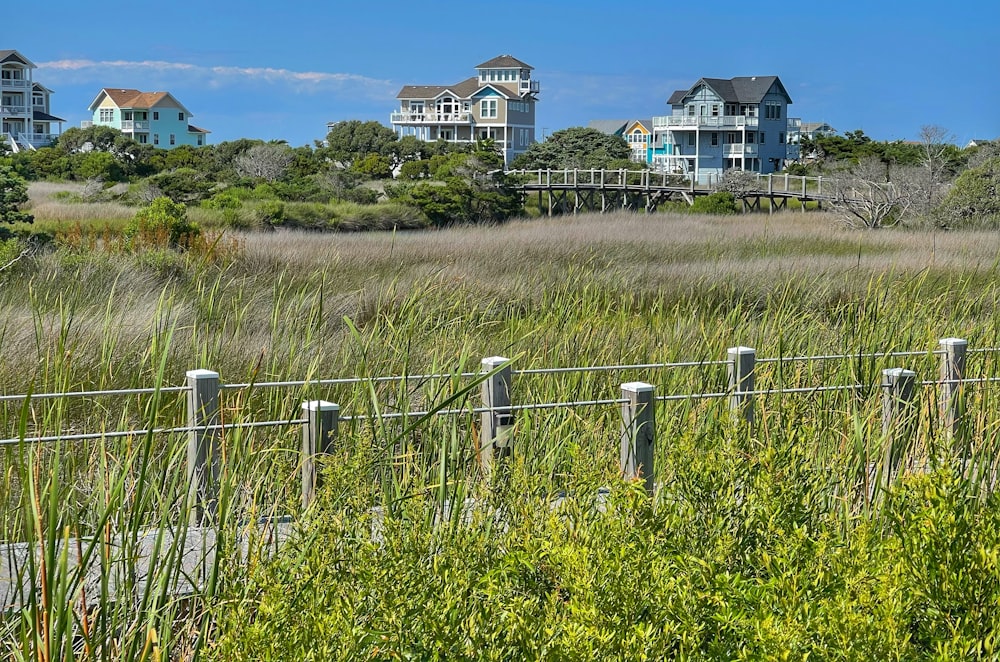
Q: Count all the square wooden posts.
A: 7